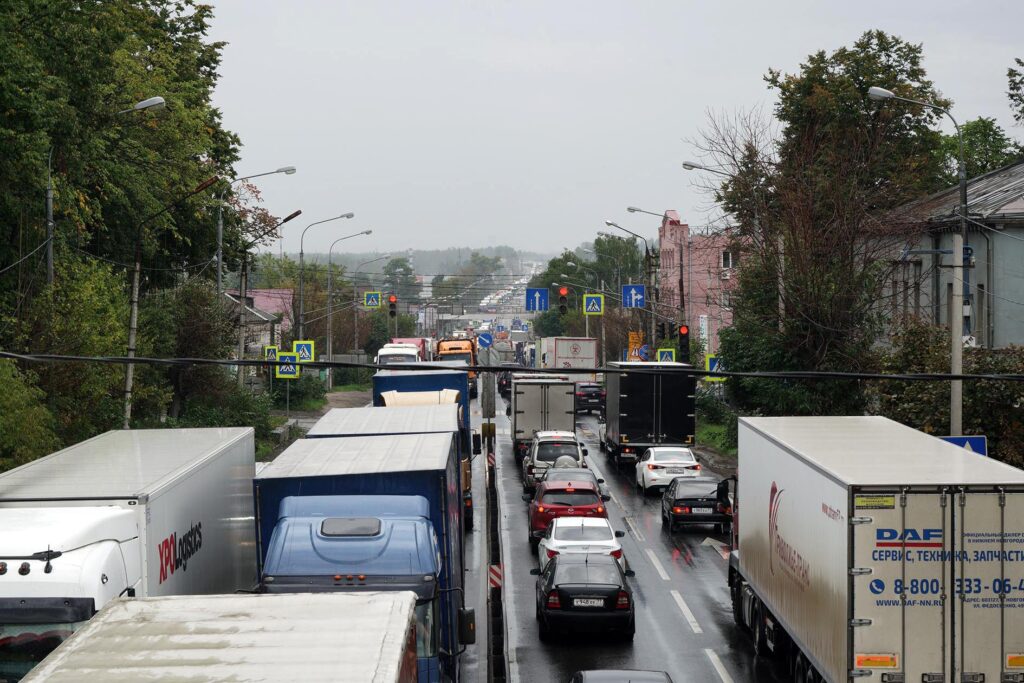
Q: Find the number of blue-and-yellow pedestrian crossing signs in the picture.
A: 7